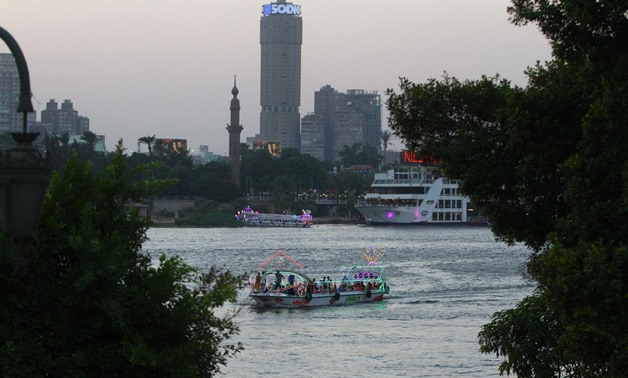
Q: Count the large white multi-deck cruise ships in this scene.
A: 1